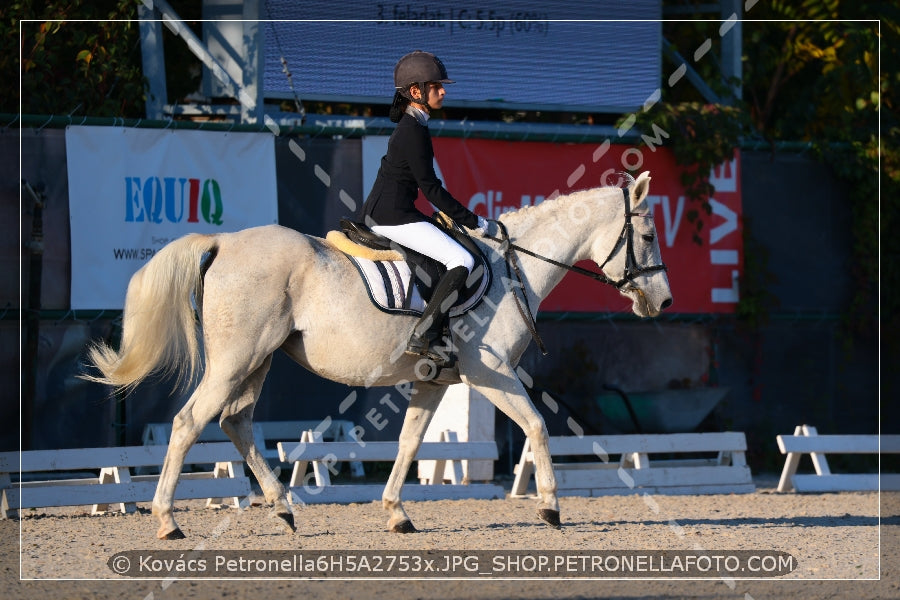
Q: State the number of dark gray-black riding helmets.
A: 1